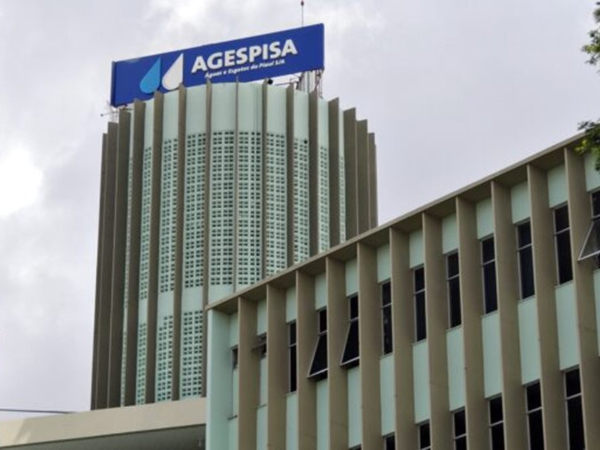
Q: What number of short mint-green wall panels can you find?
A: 12